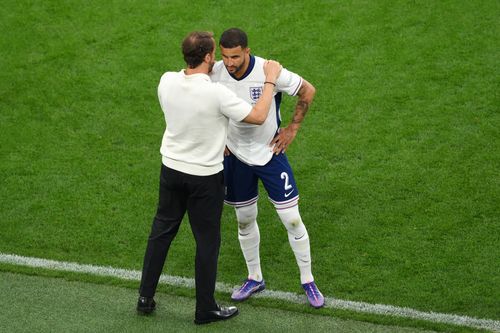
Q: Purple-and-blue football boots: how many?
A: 2